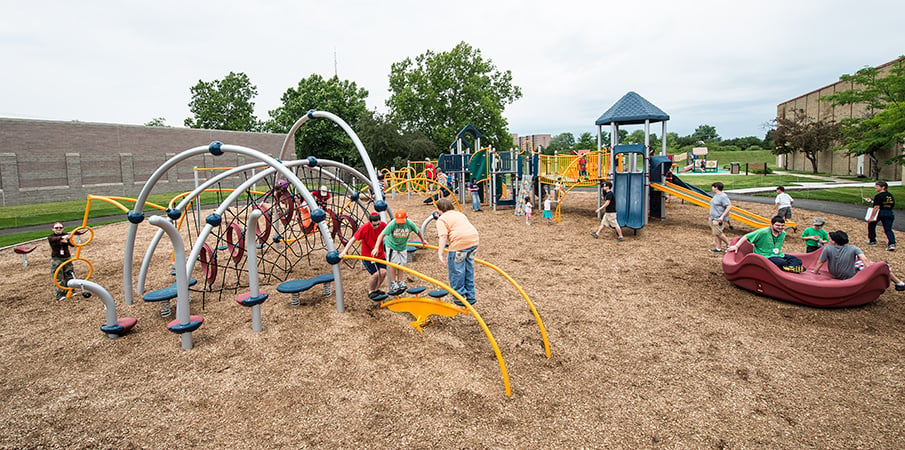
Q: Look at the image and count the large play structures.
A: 2